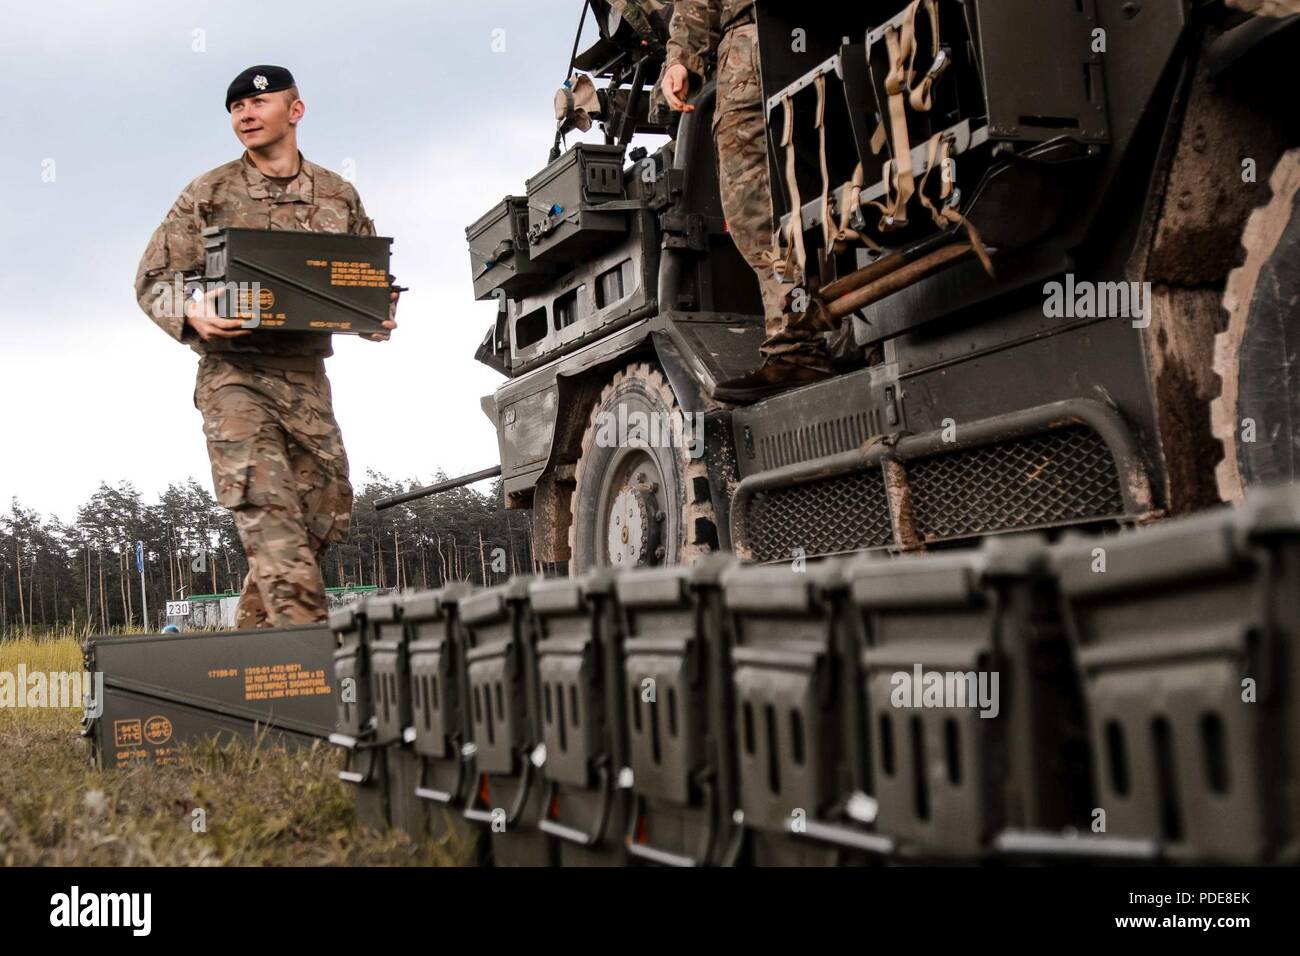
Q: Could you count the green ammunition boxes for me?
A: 13